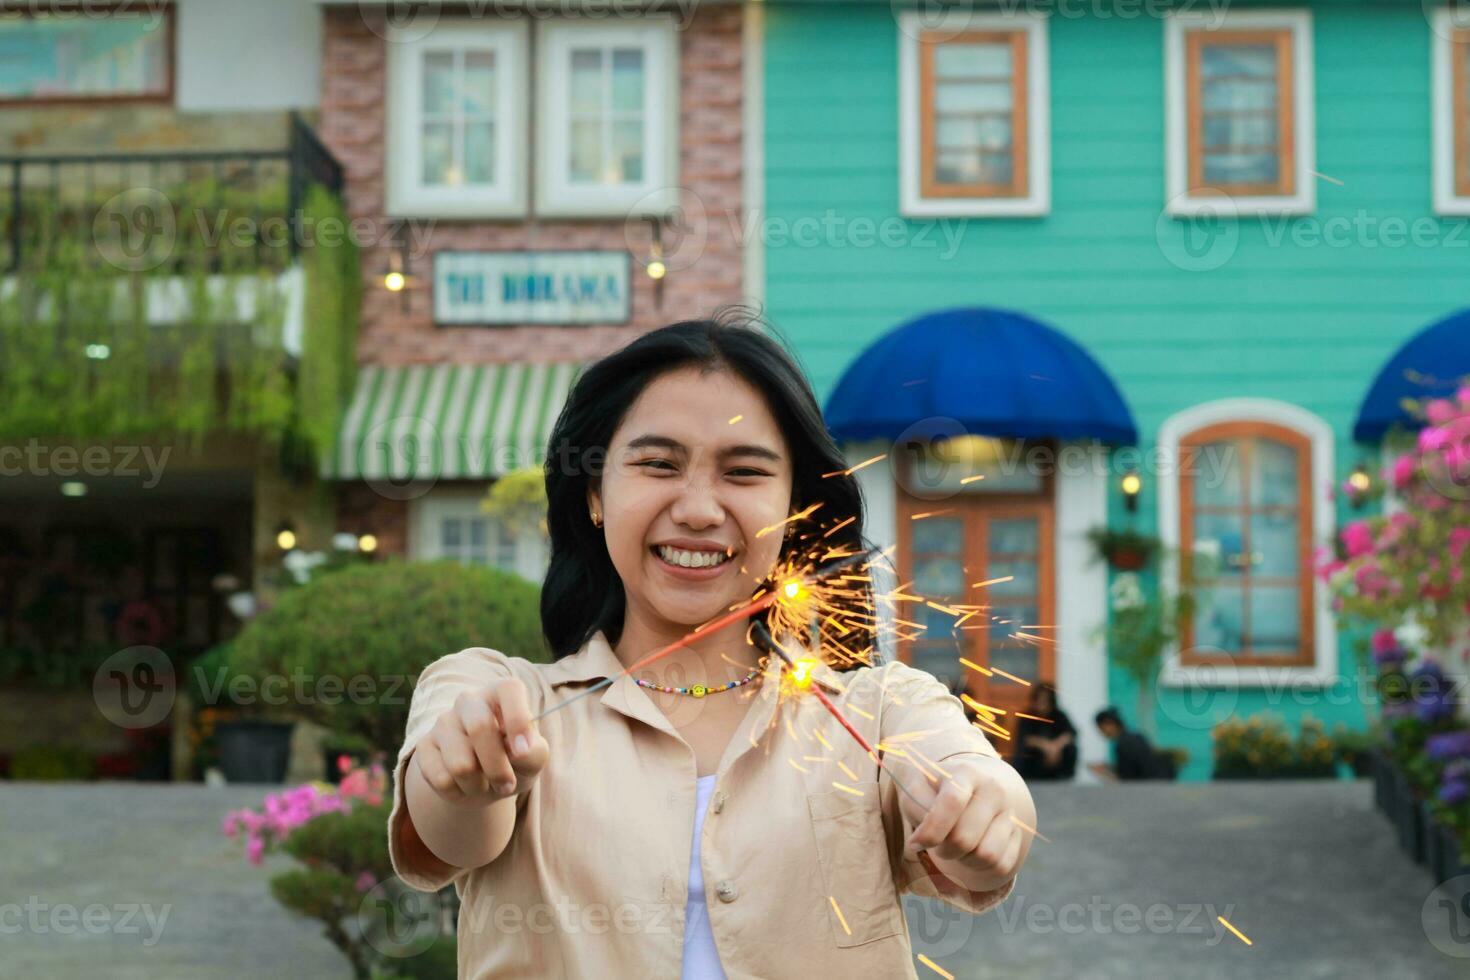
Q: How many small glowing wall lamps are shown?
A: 6